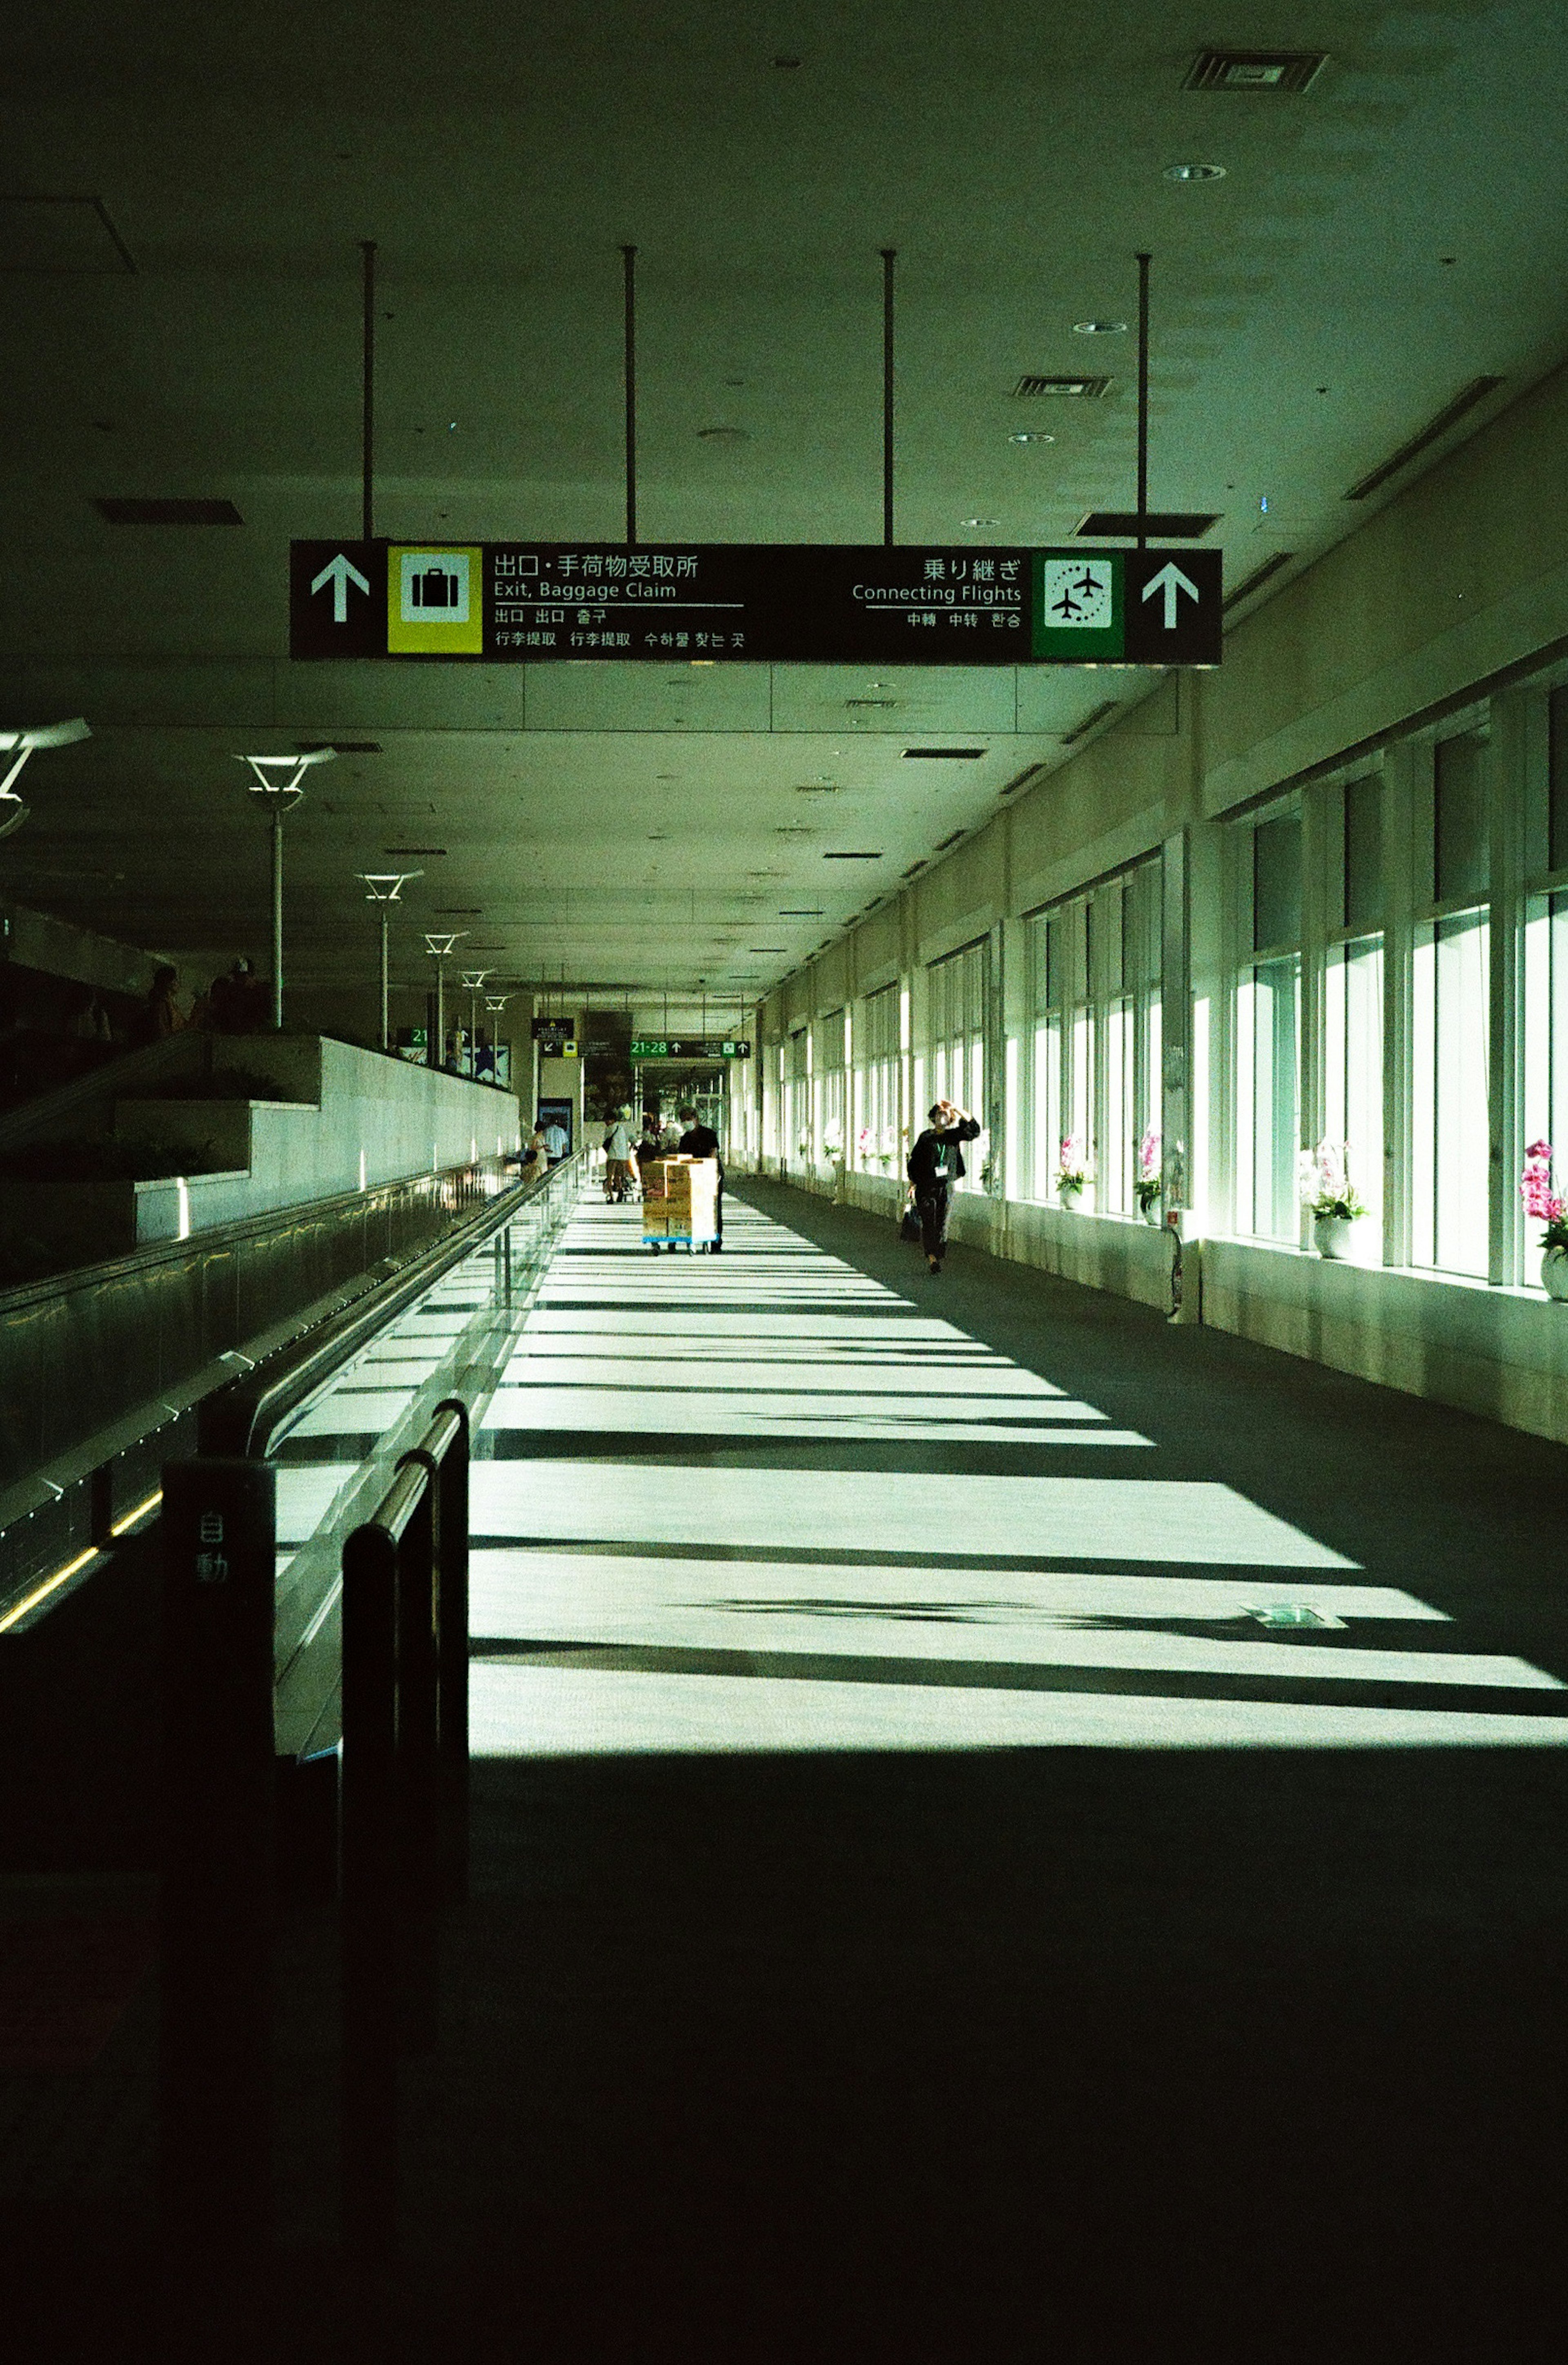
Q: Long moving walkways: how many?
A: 1